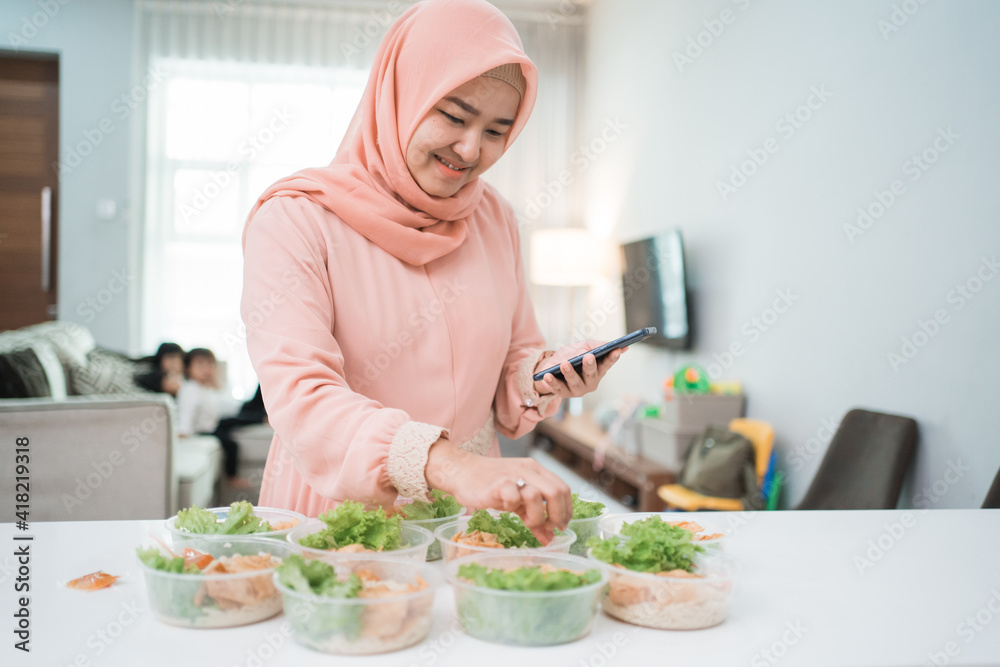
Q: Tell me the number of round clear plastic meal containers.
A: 10